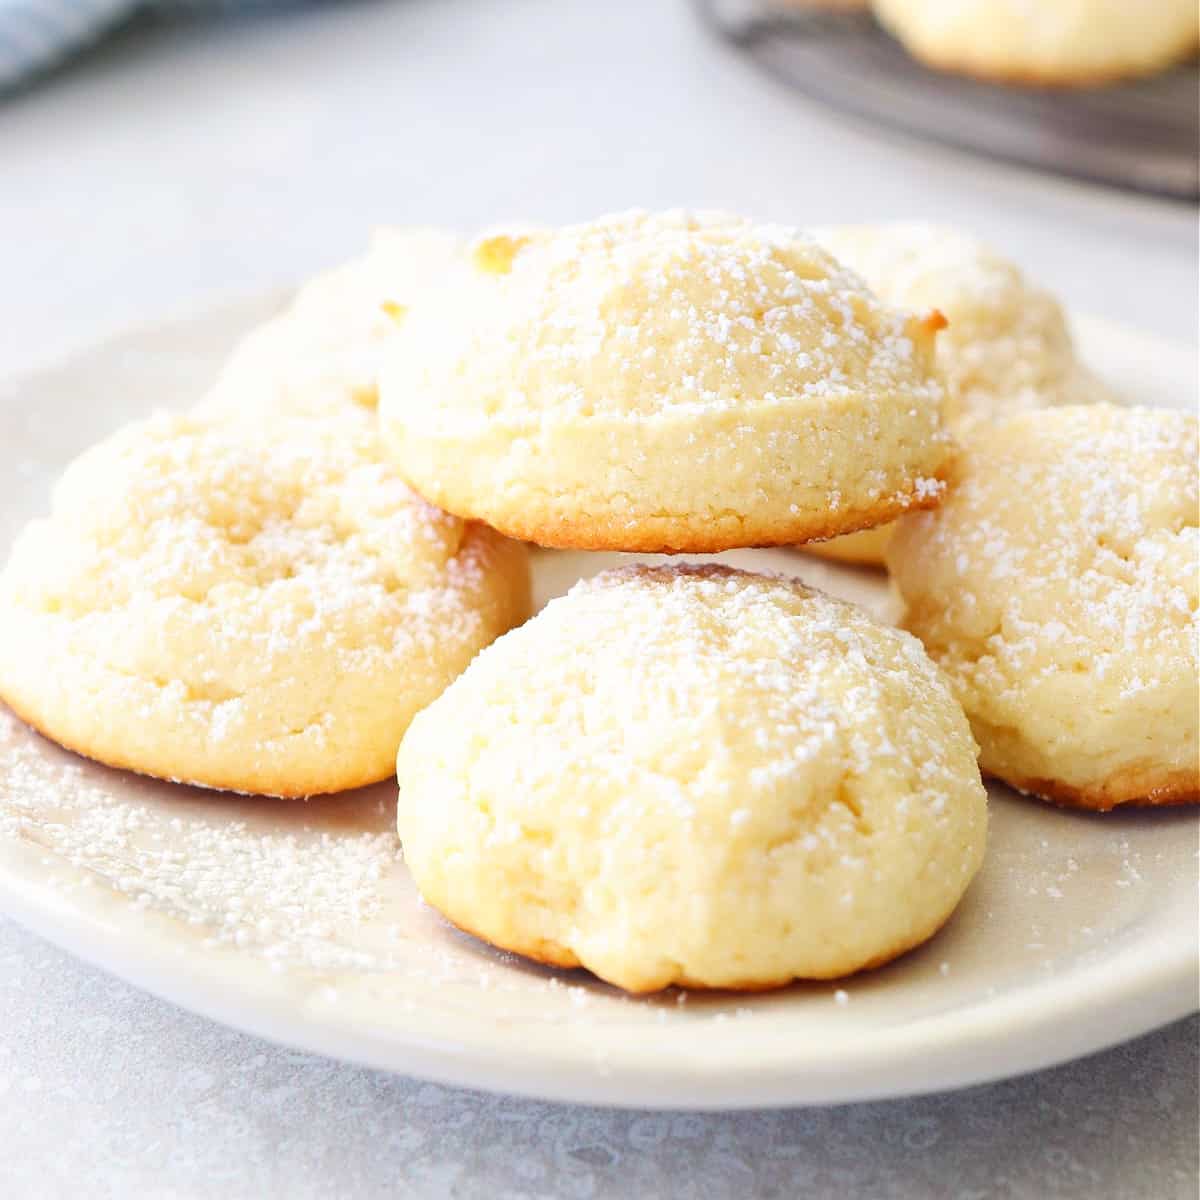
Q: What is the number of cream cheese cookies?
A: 7